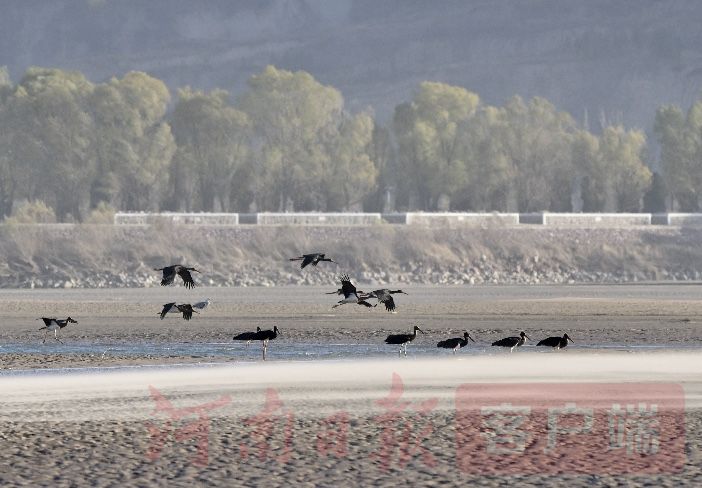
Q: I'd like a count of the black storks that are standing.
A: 6